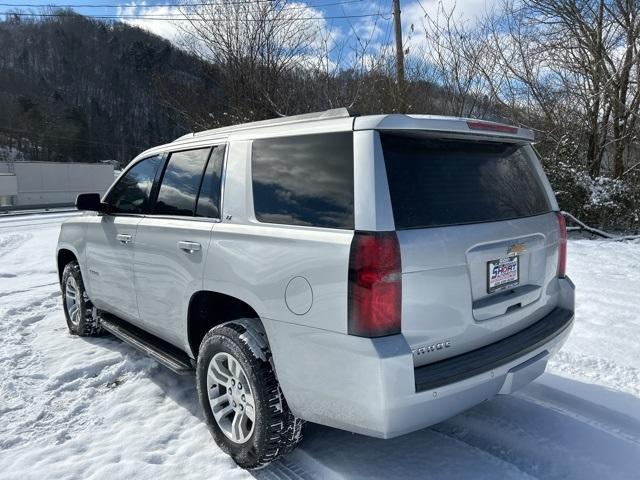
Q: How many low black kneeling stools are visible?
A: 0